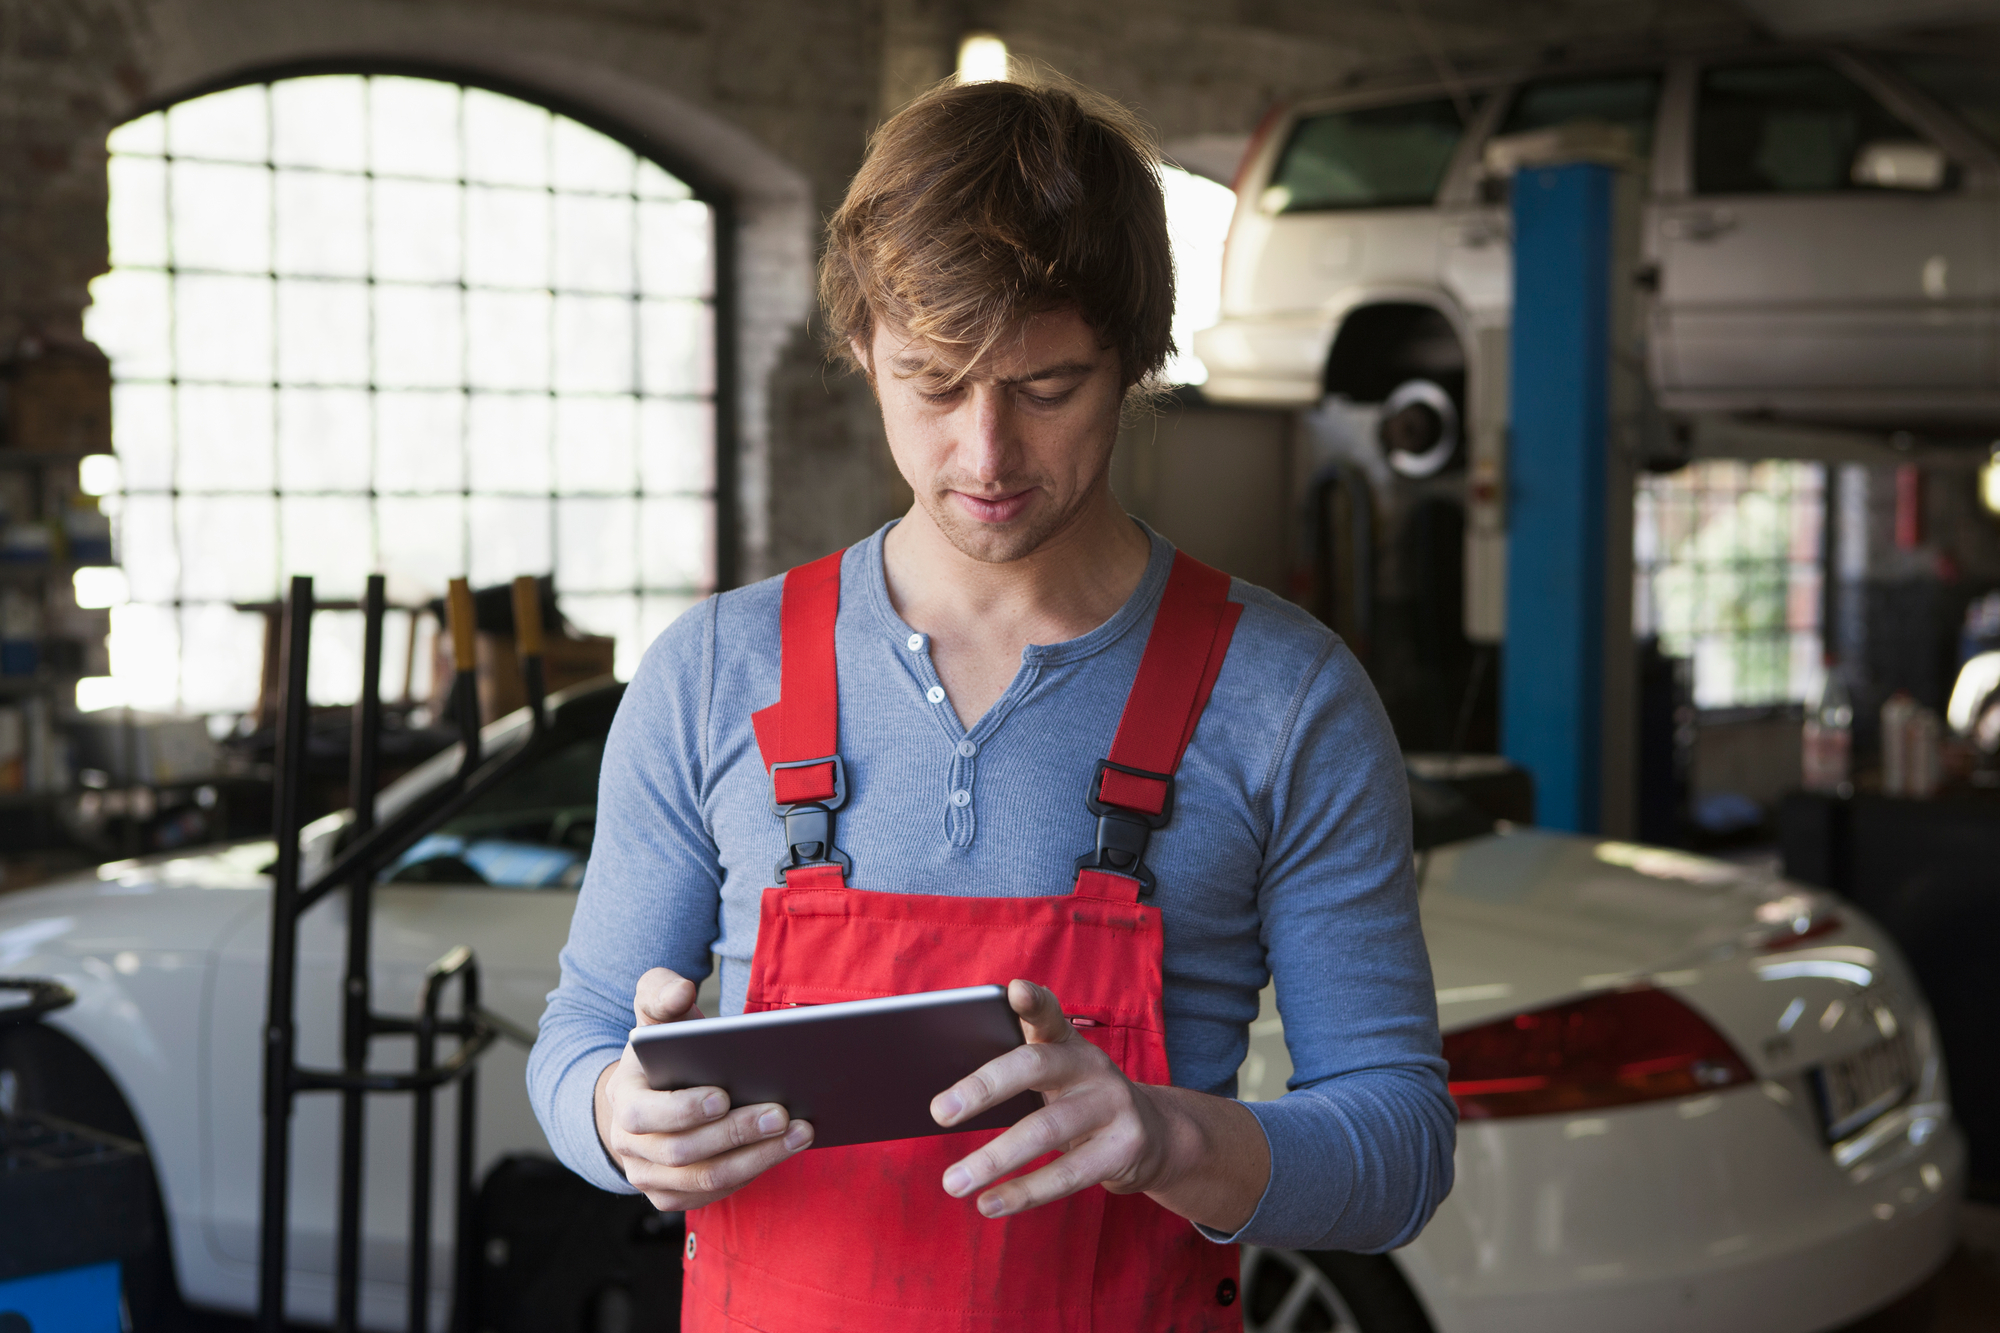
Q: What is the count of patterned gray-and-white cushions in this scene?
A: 0